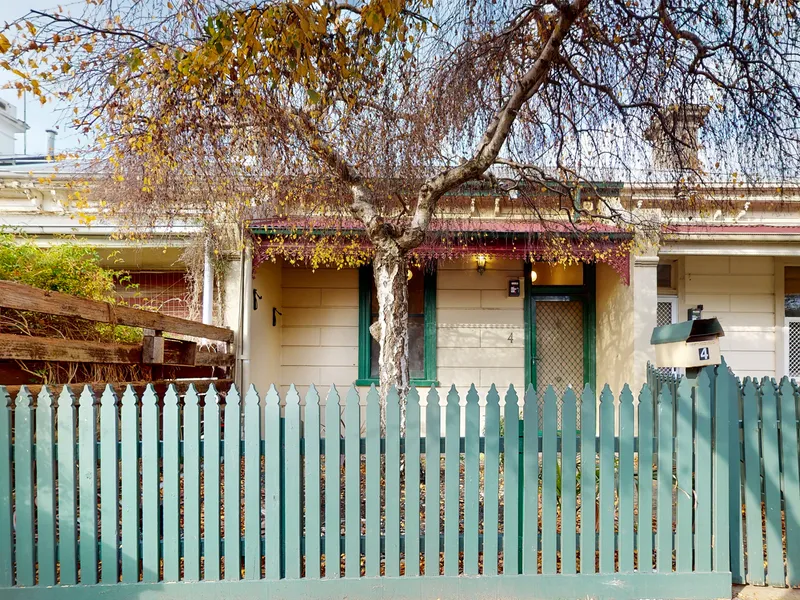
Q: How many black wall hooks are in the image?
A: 2